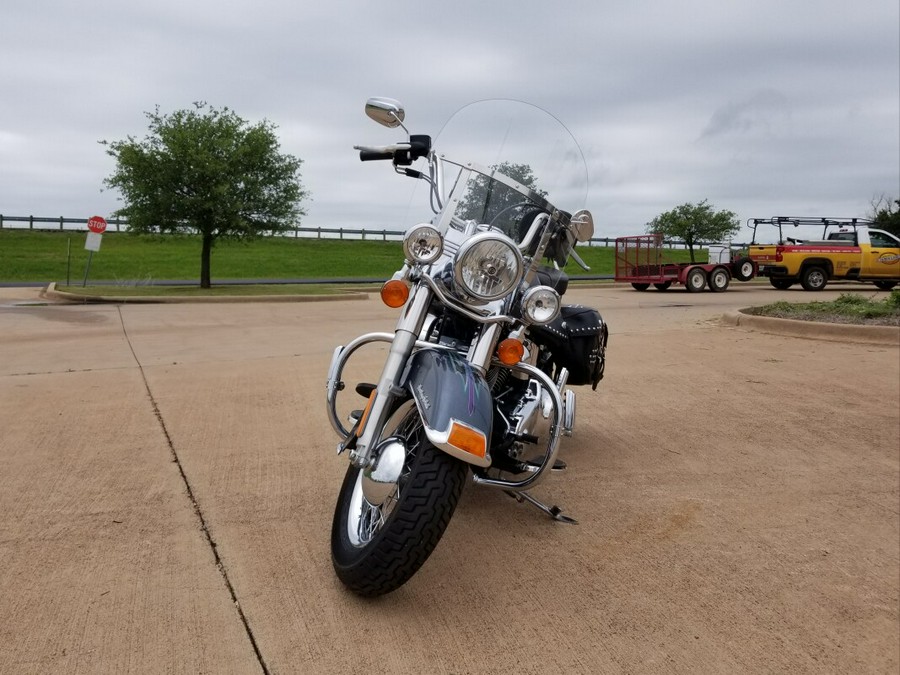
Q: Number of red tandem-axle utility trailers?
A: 1